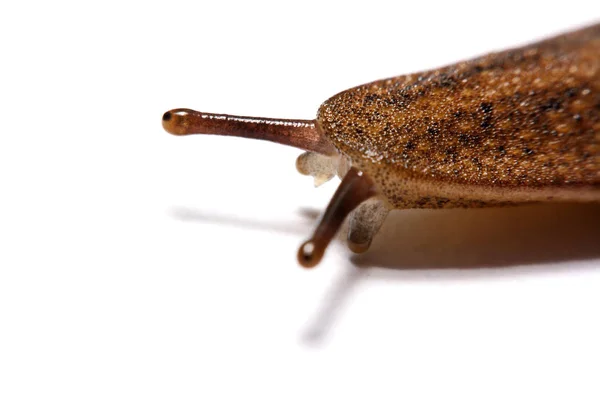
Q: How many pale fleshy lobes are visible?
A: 2